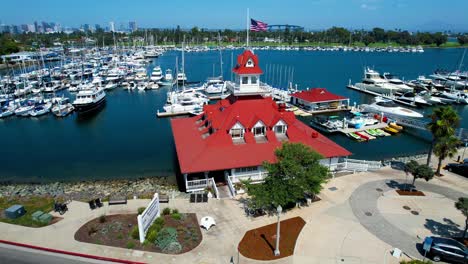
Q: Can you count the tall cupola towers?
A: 1